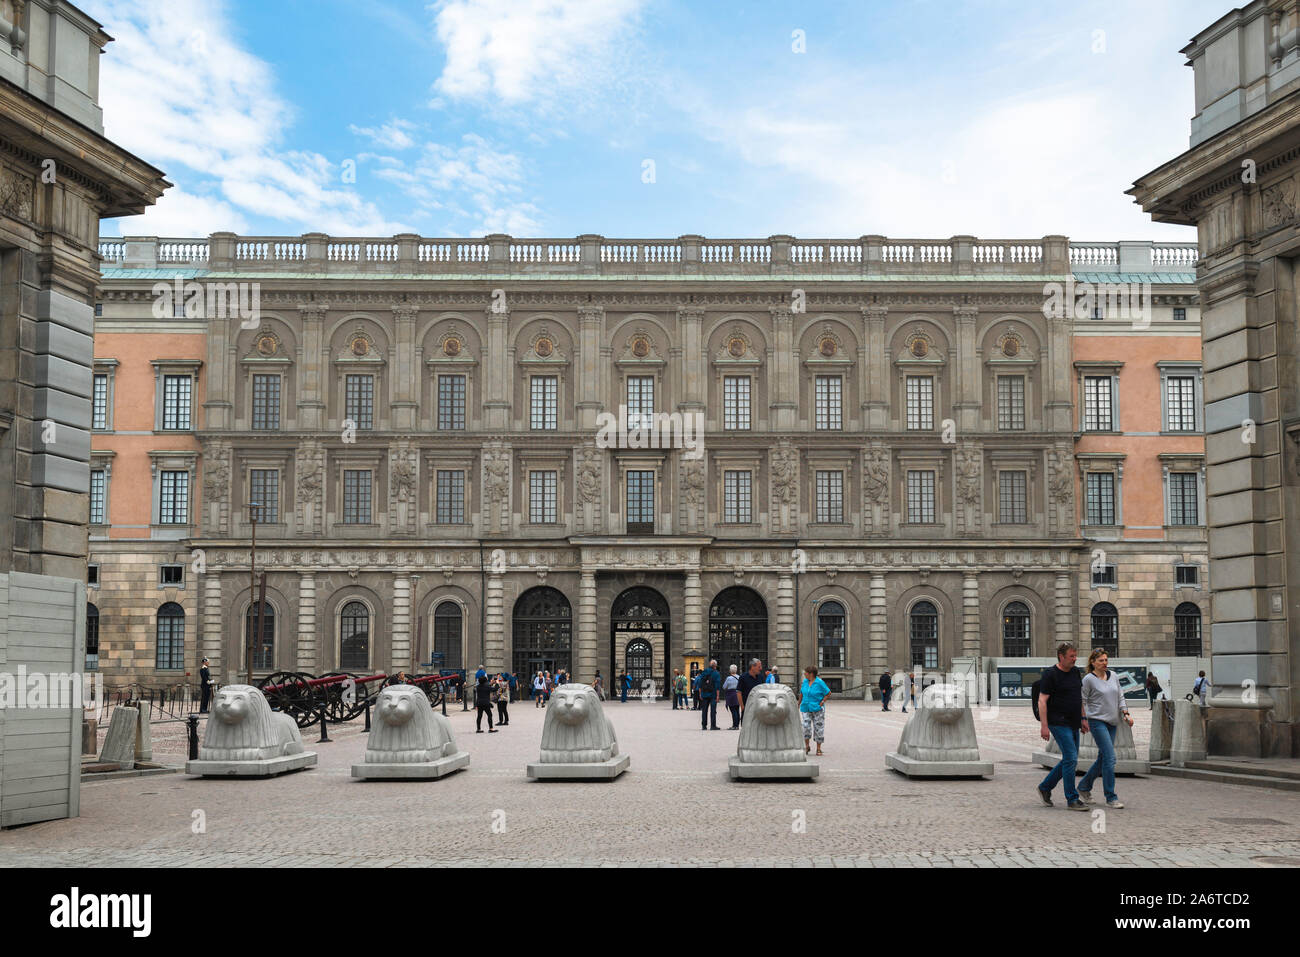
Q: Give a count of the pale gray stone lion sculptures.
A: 6